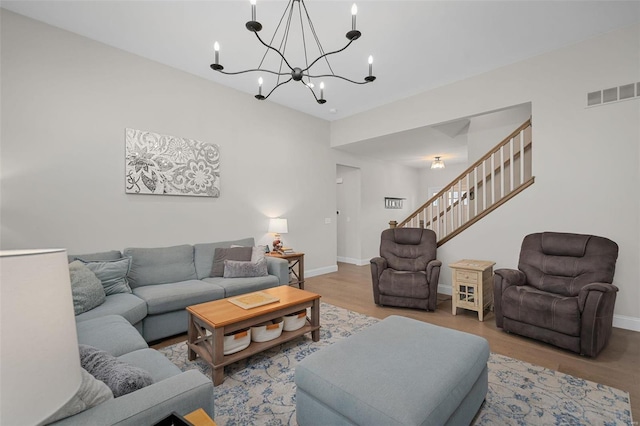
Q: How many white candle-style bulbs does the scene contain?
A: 6